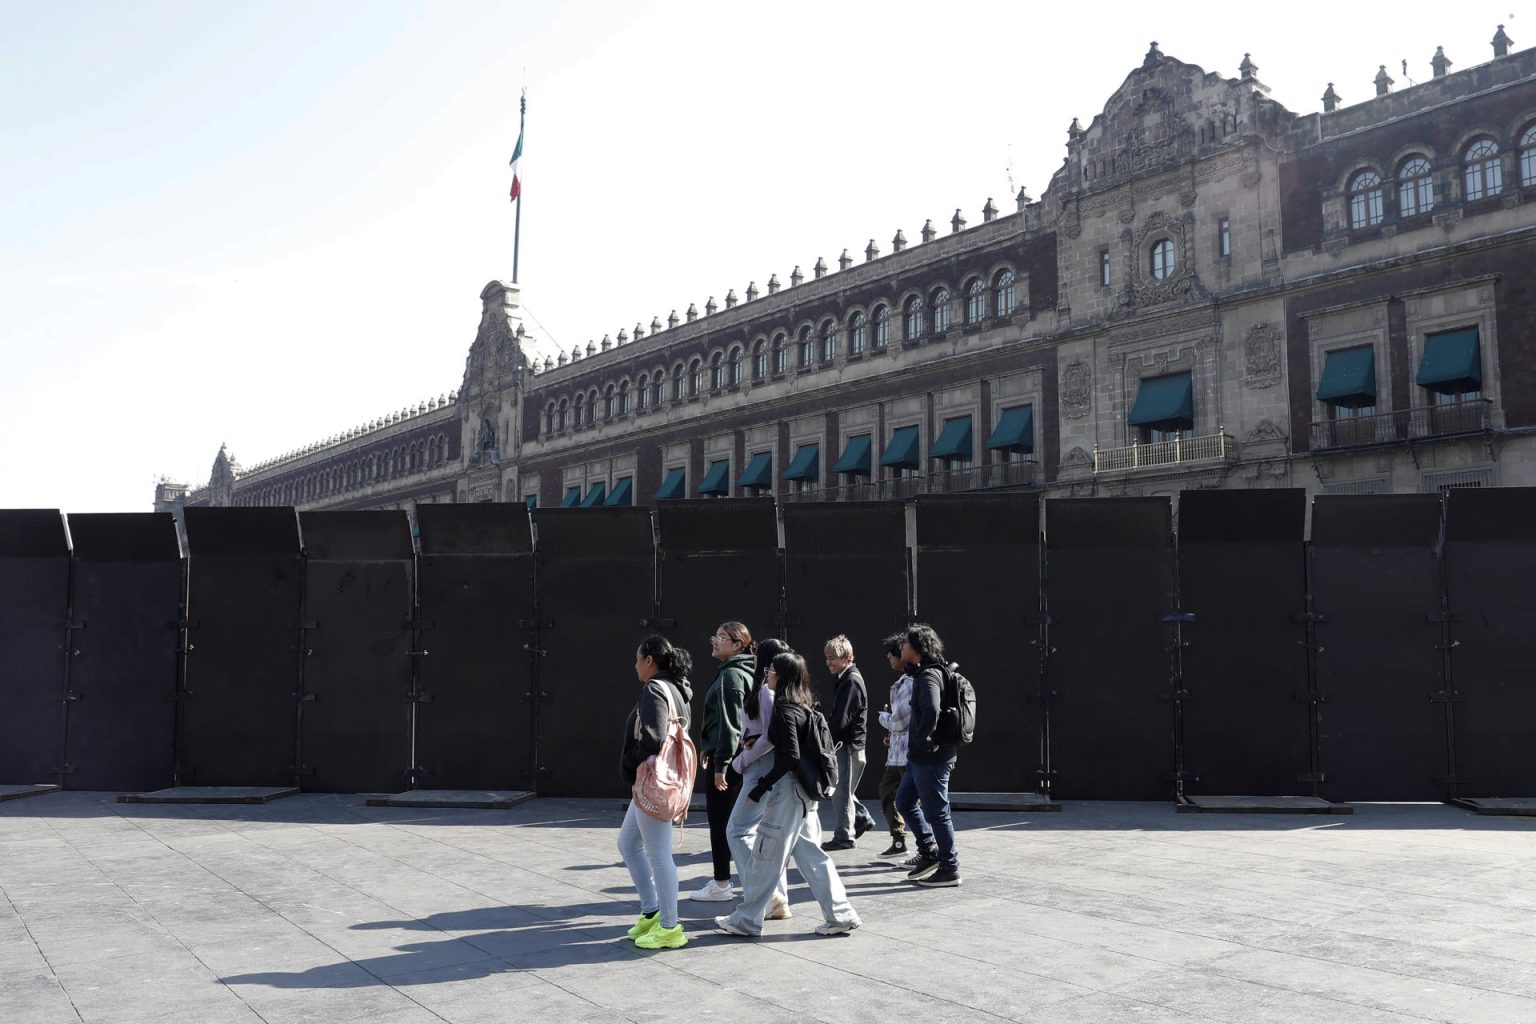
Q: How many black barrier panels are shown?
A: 13